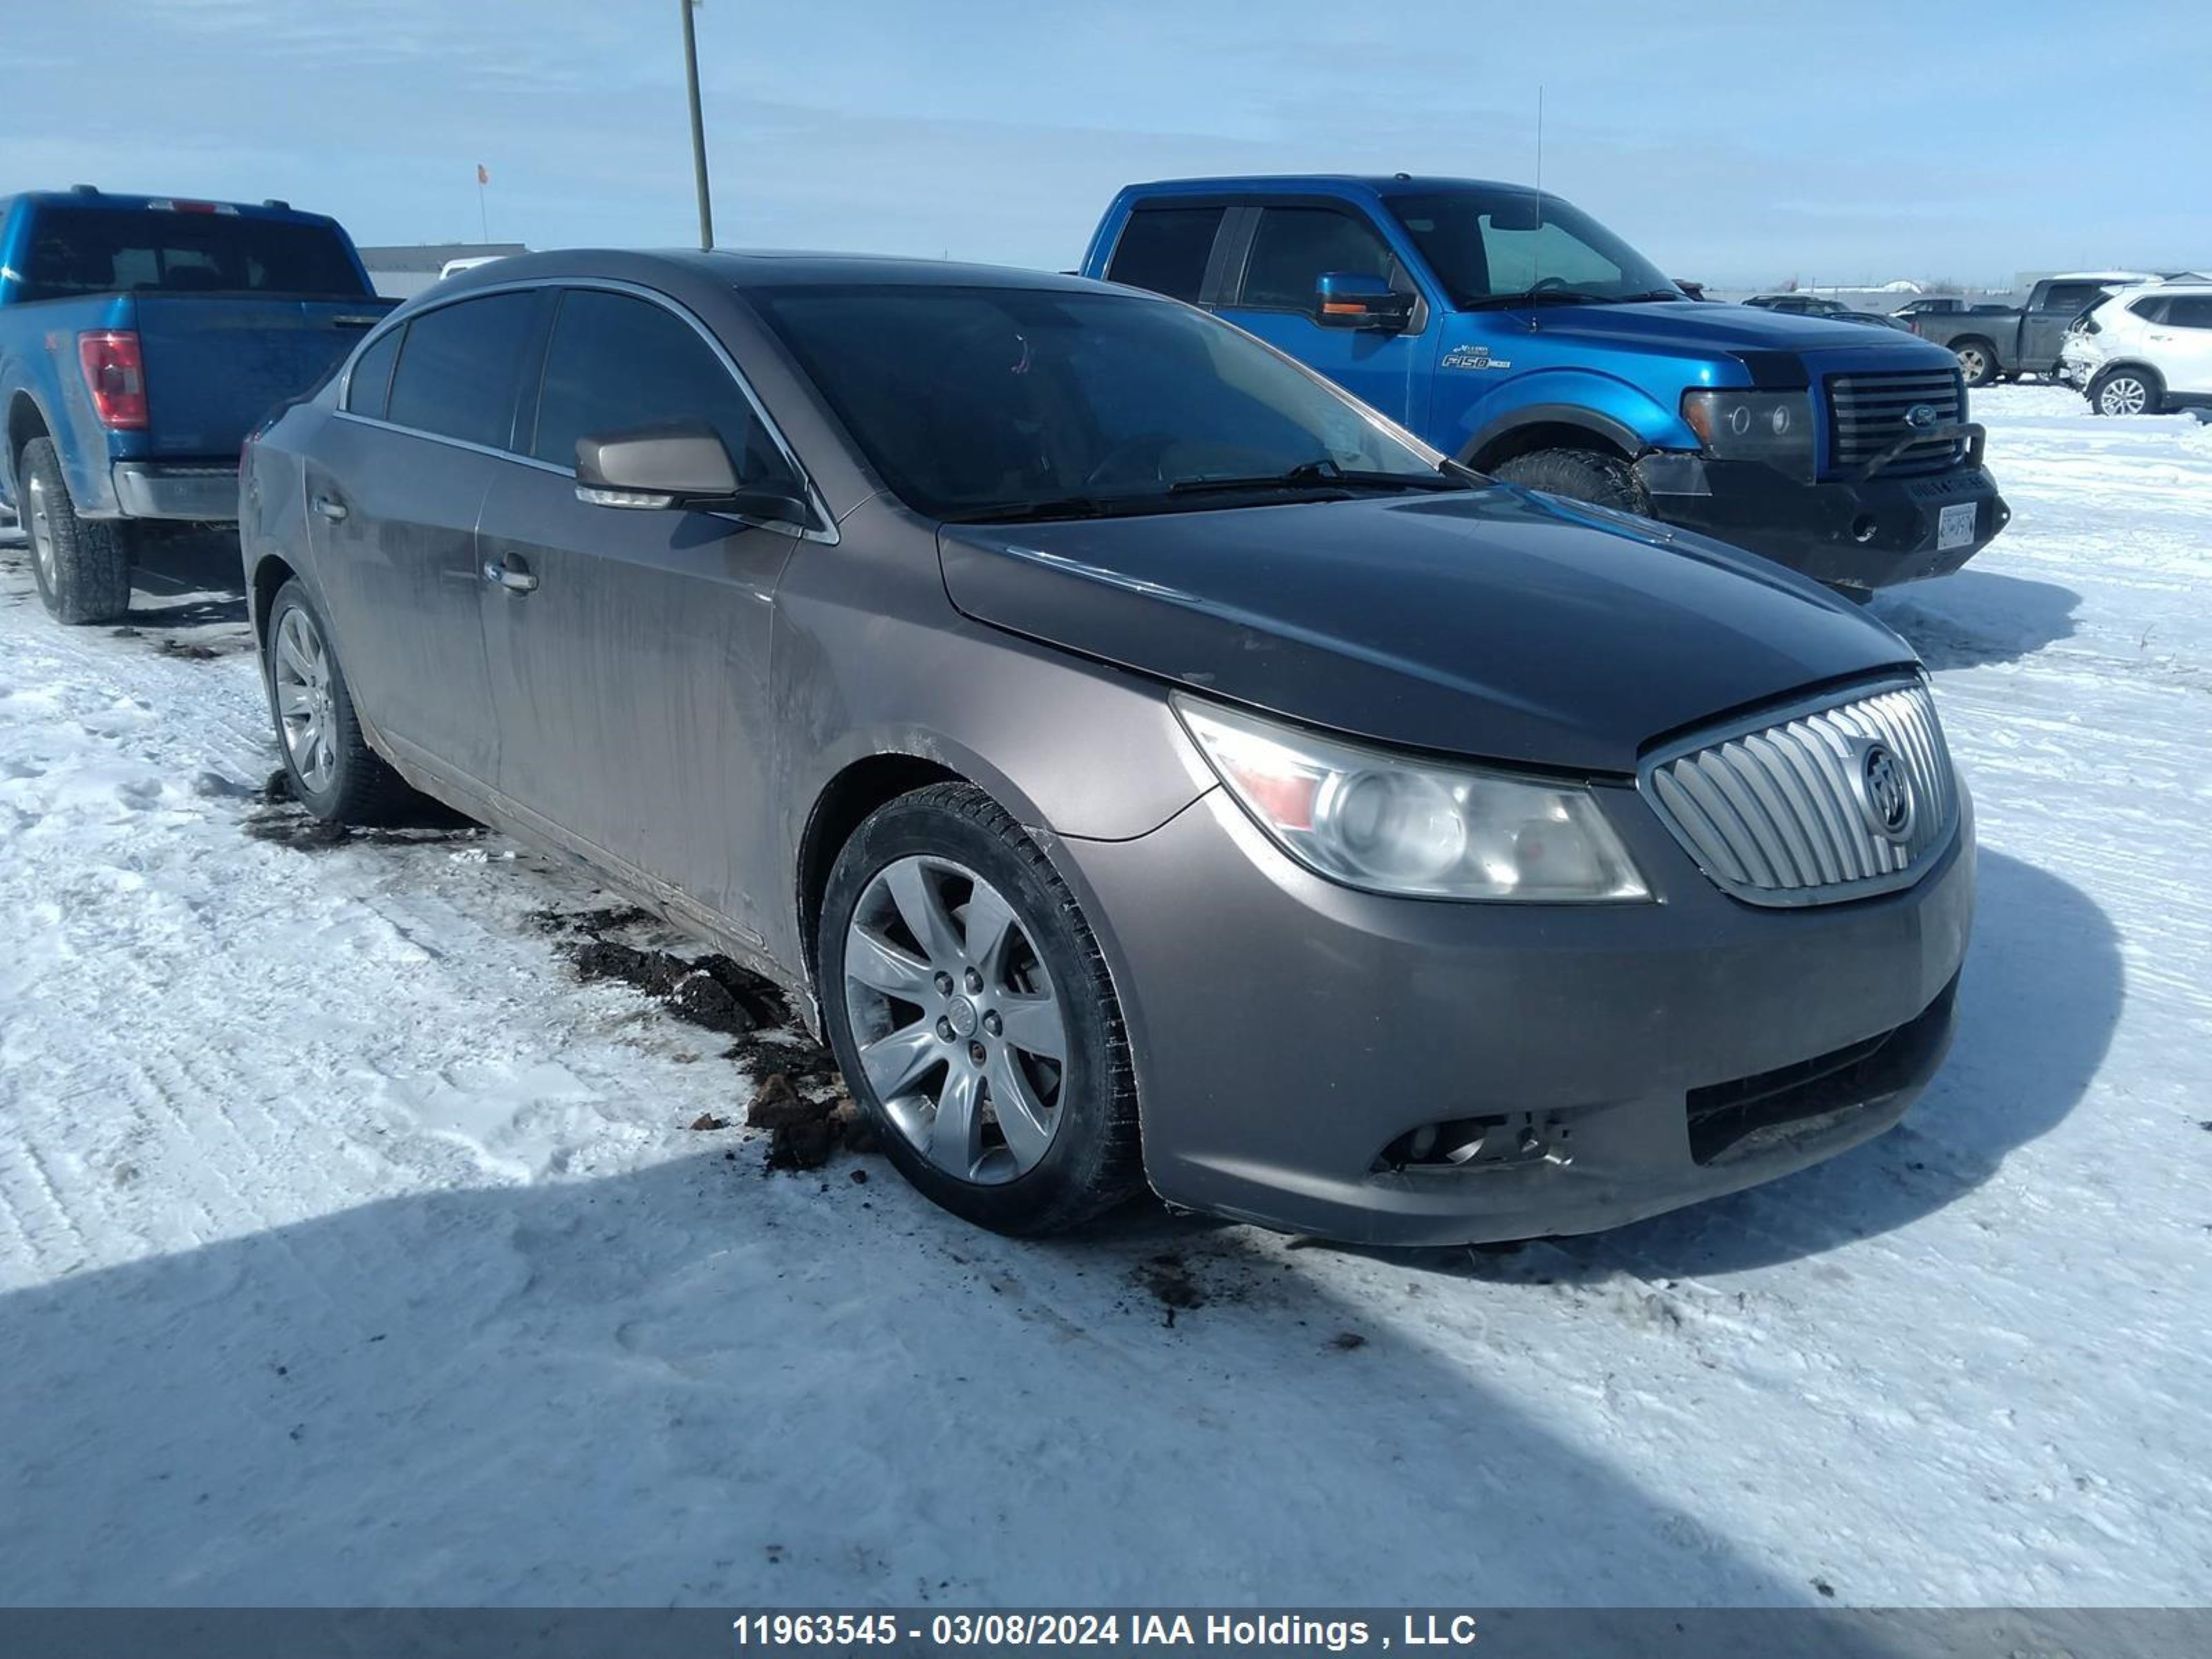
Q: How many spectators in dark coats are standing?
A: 0